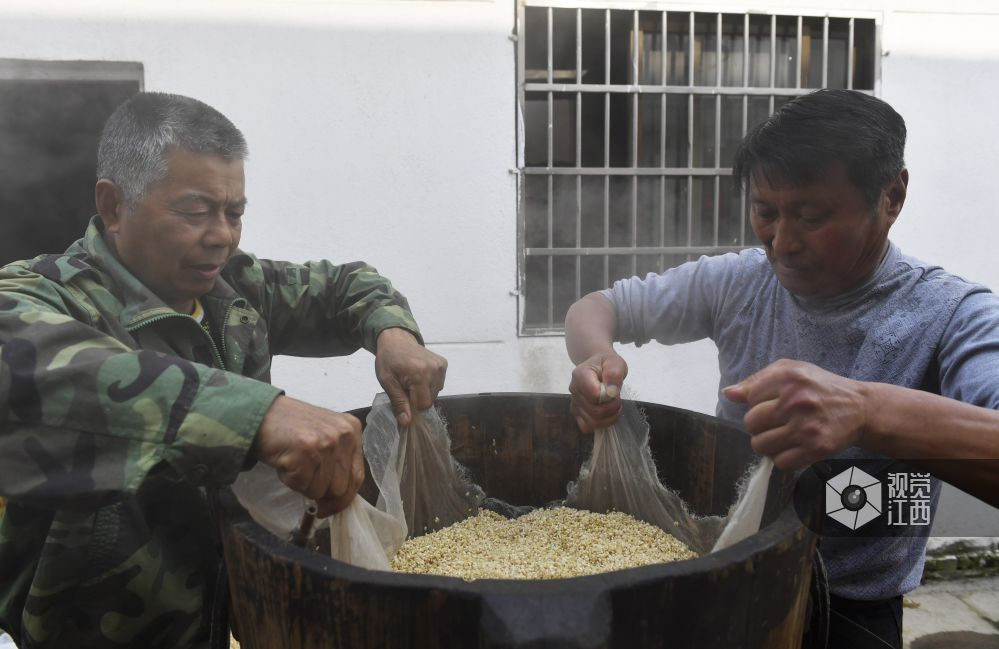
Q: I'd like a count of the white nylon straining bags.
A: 1